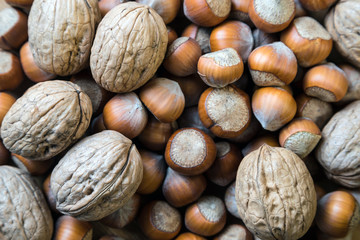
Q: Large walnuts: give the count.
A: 8